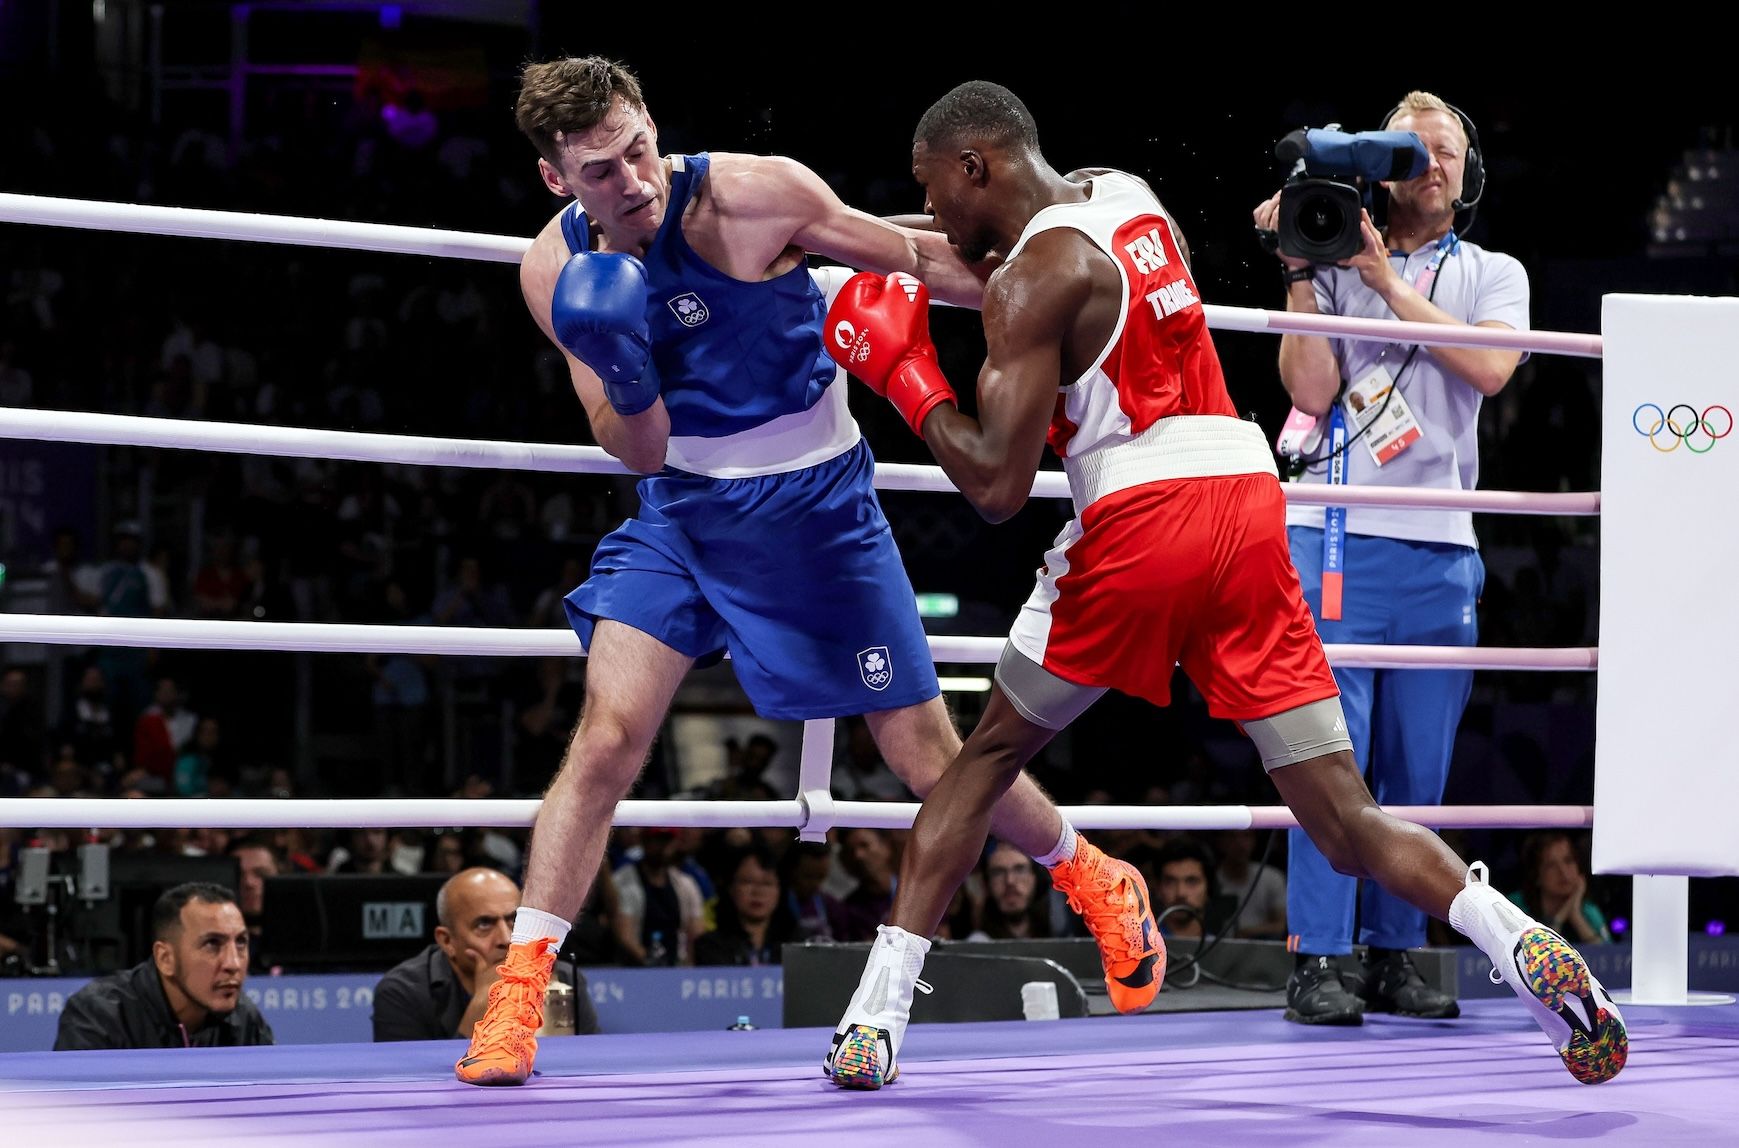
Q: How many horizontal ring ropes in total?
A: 4